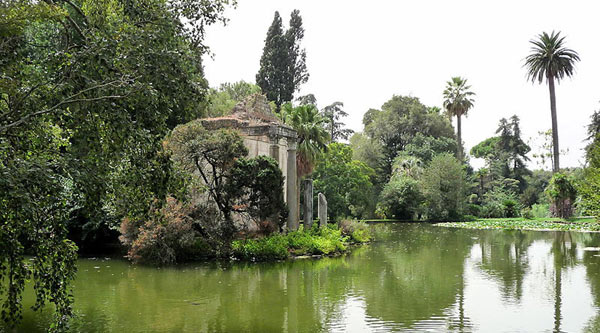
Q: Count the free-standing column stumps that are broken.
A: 2